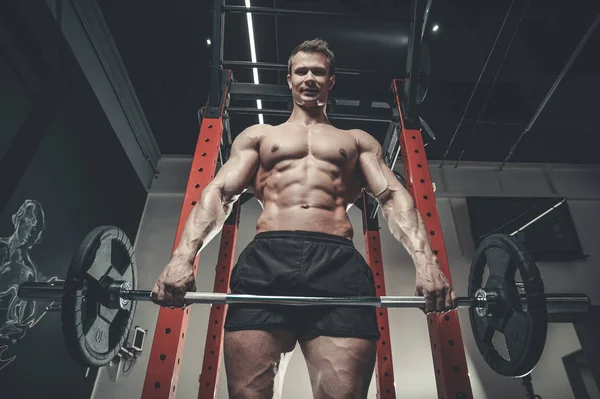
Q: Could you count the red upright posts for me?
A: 4